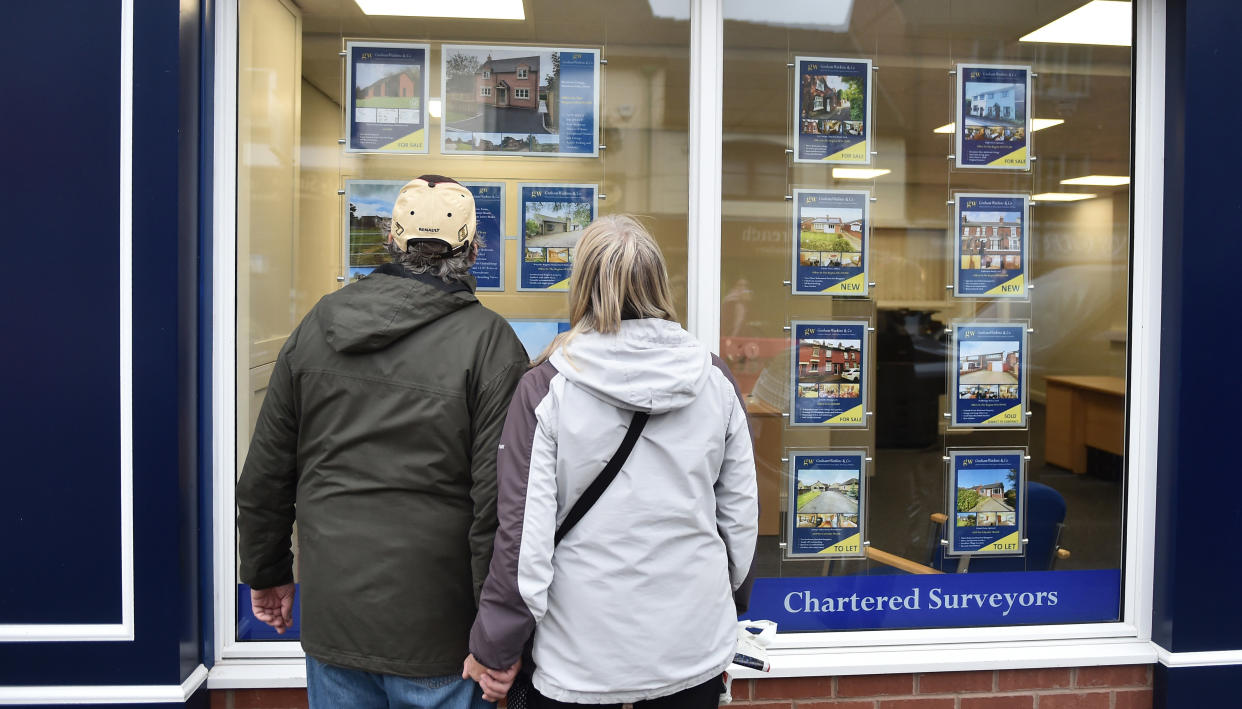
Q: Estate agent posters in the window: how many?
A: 13